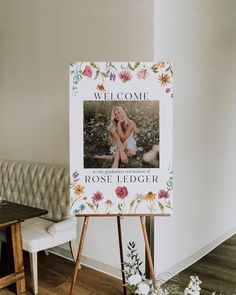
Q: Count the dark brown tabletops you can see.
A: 1